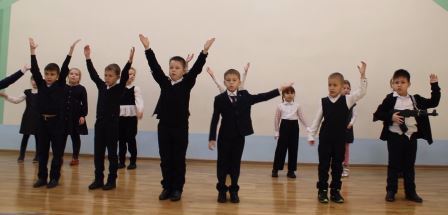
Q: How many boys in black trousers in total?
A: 6